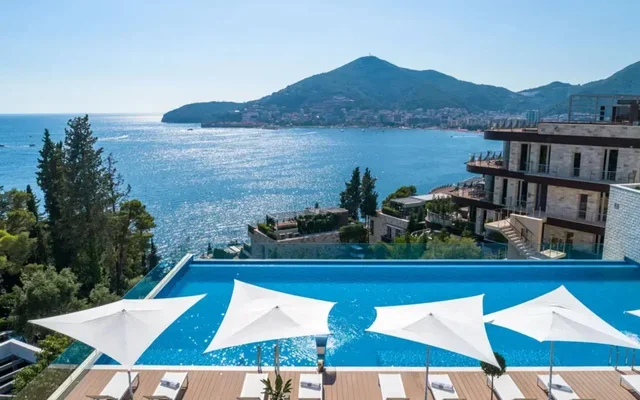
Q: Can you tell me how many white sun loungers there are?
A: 9